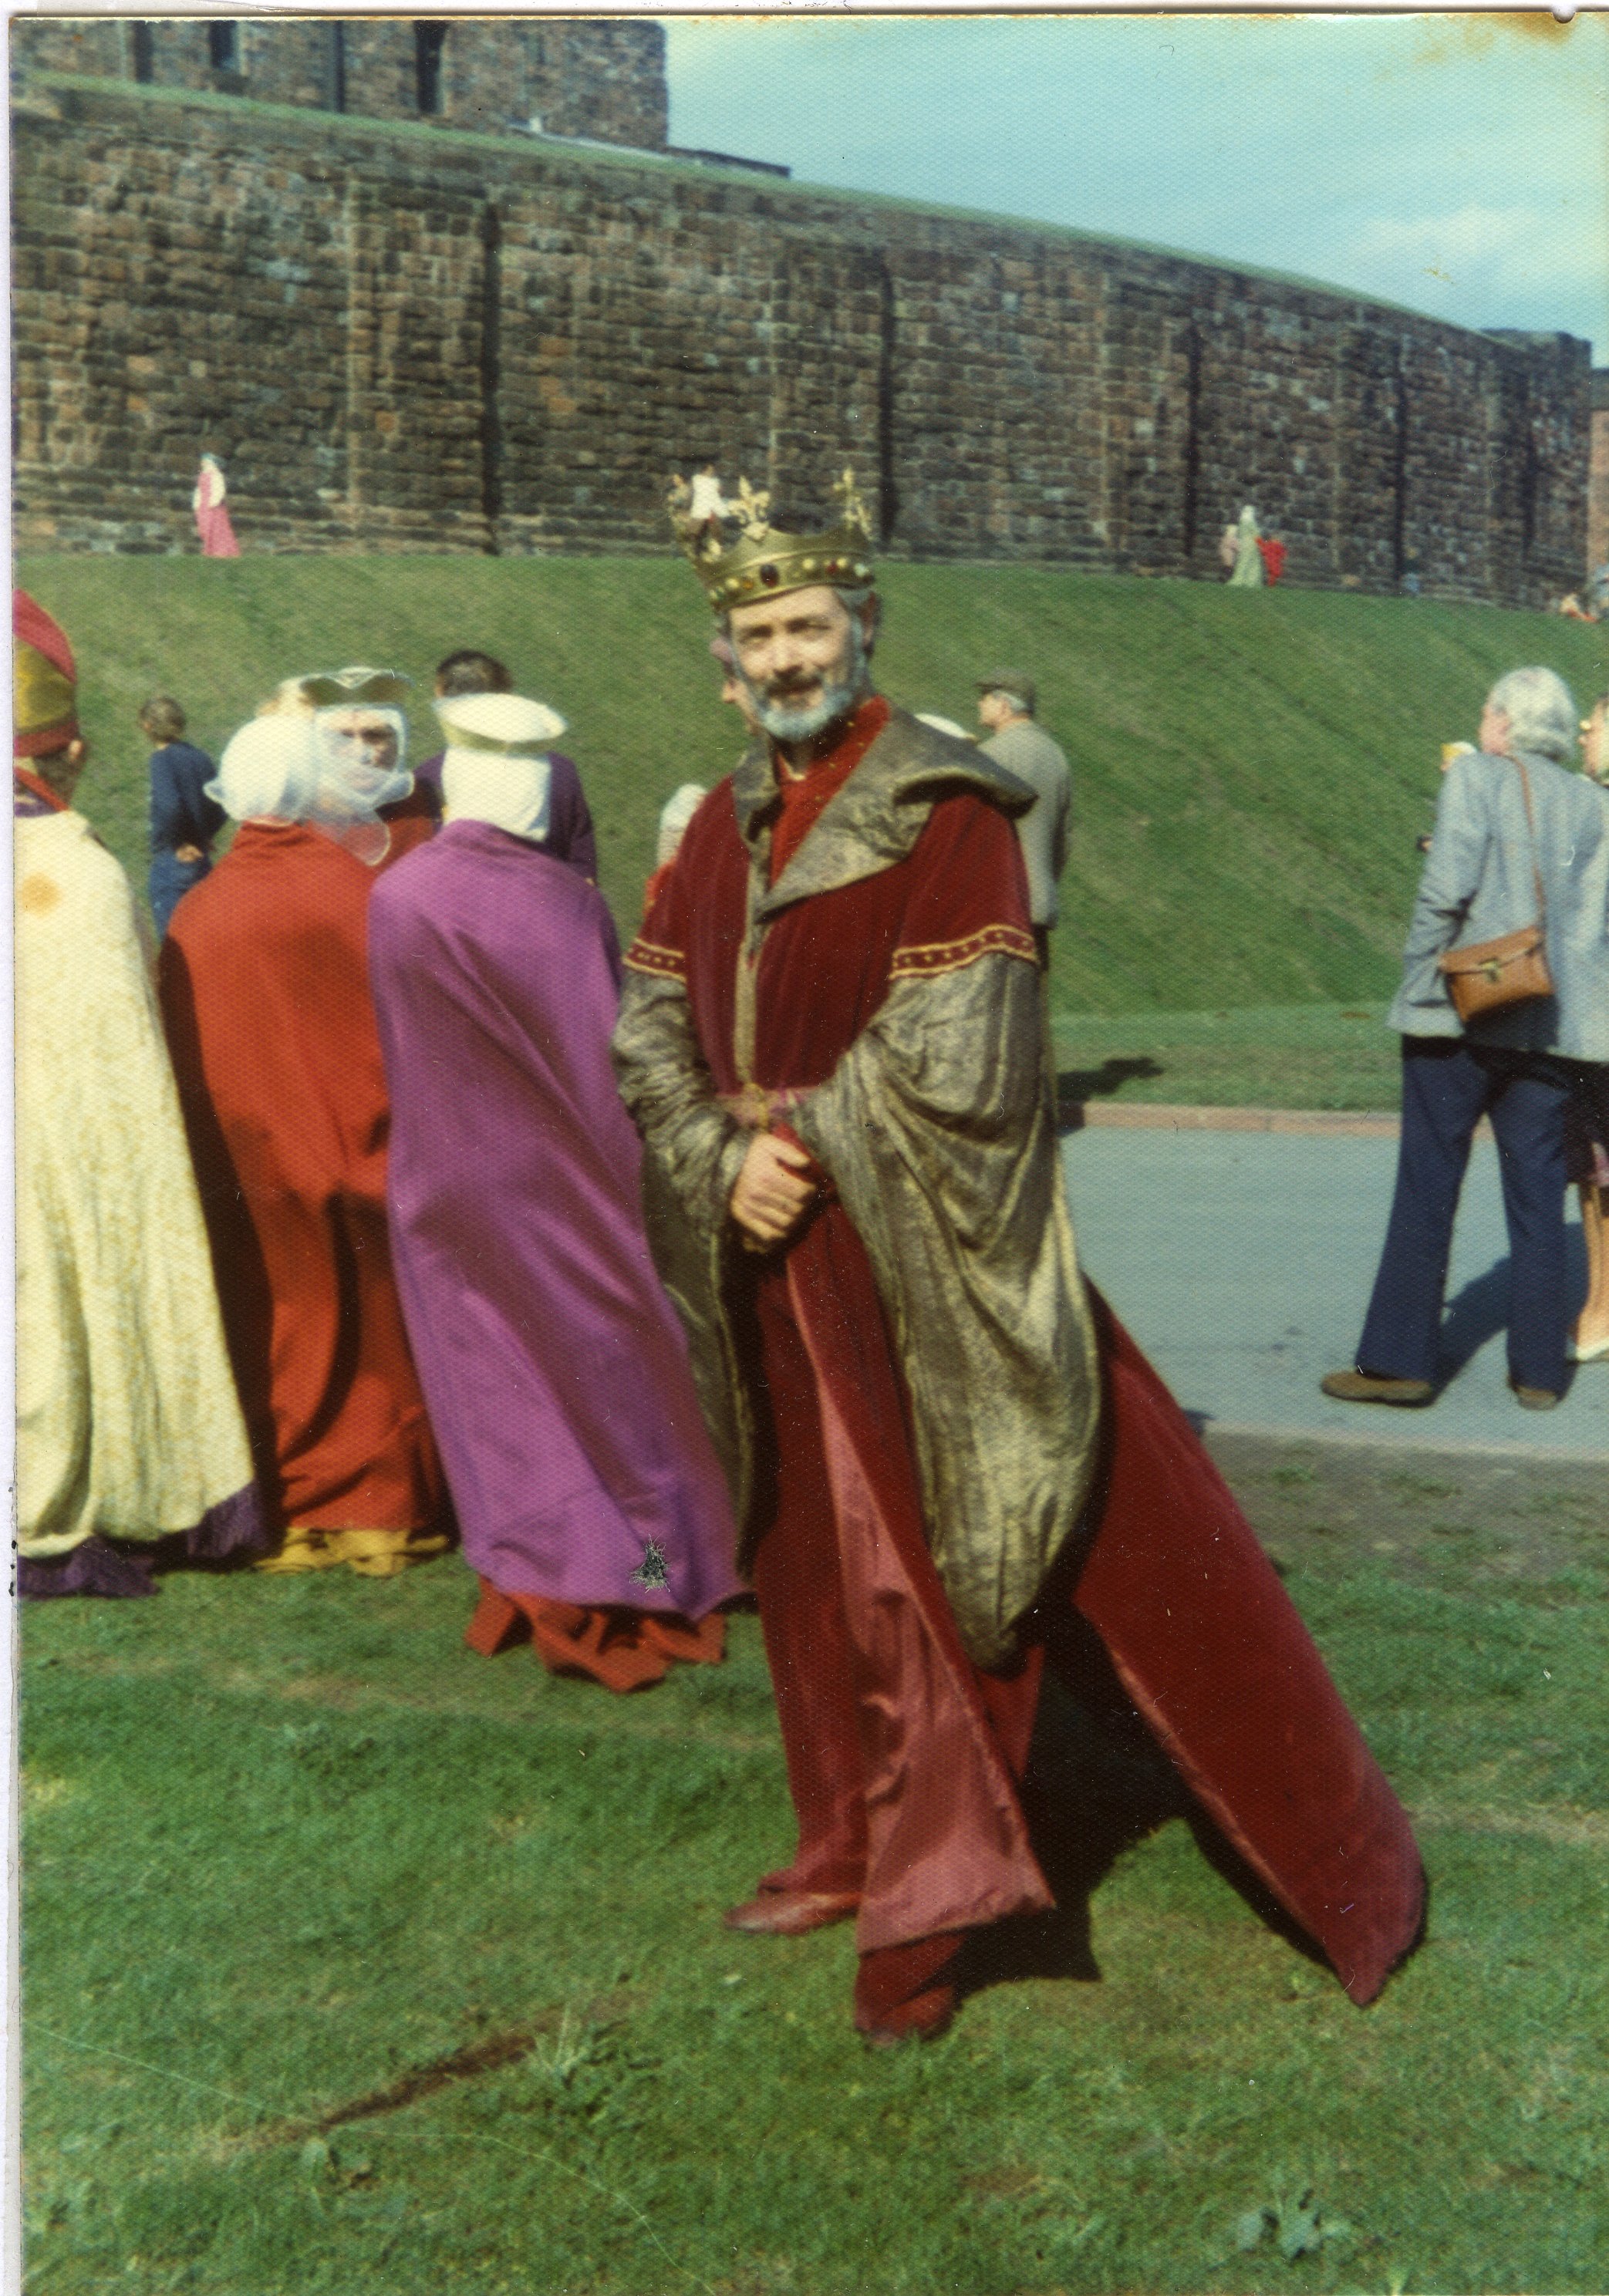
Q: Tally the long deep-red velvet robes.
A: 1